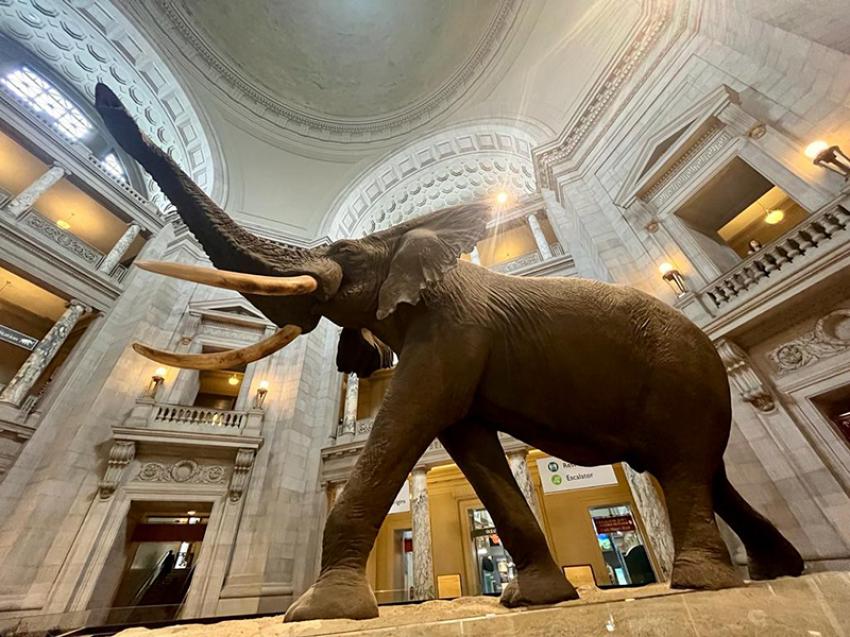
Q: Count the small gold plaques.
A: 2